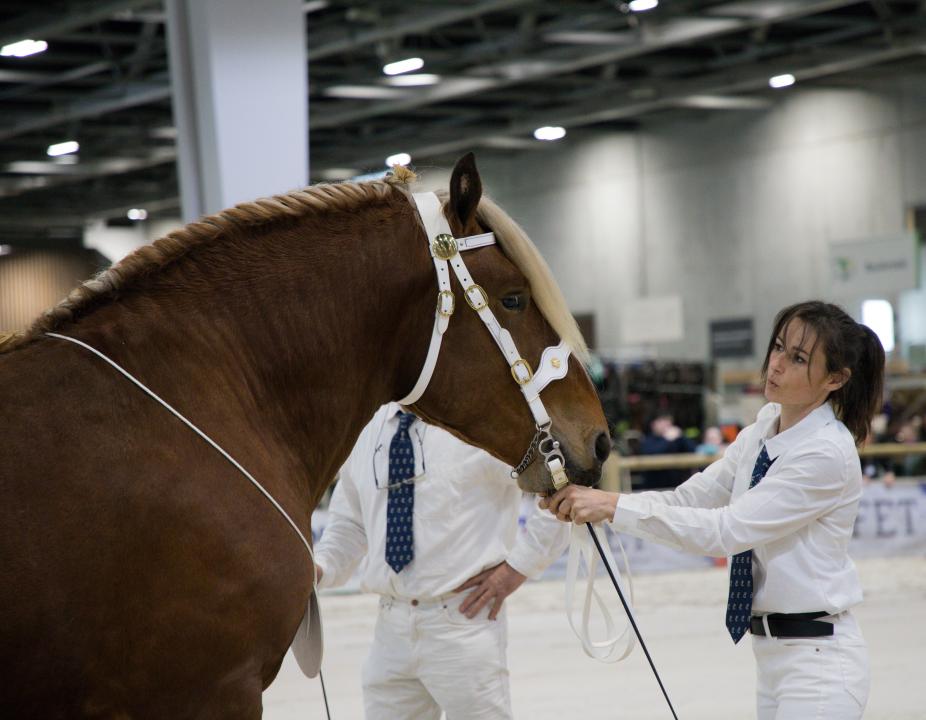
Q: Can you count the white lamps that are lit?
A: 8